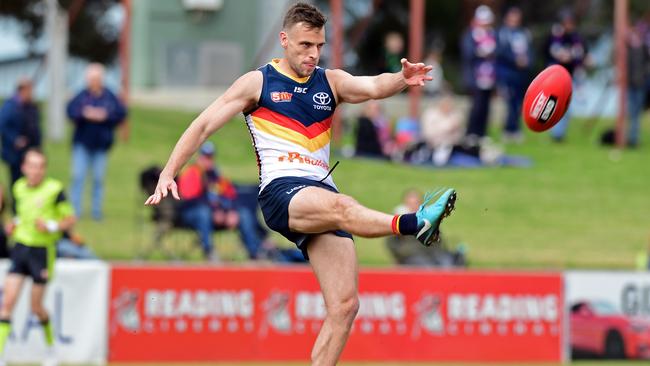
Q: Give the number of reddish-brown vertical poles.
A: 4